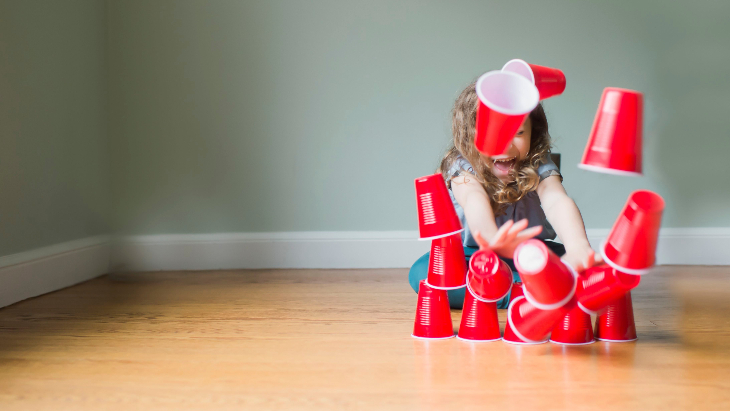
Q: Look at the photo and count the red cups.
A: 15